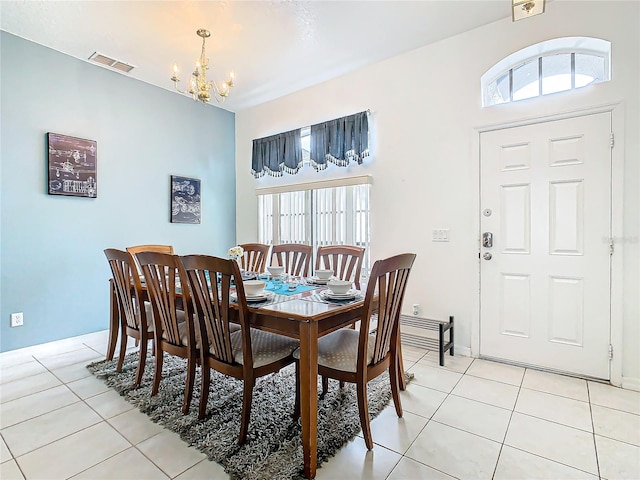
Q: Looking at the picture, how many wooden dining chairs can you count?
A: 8